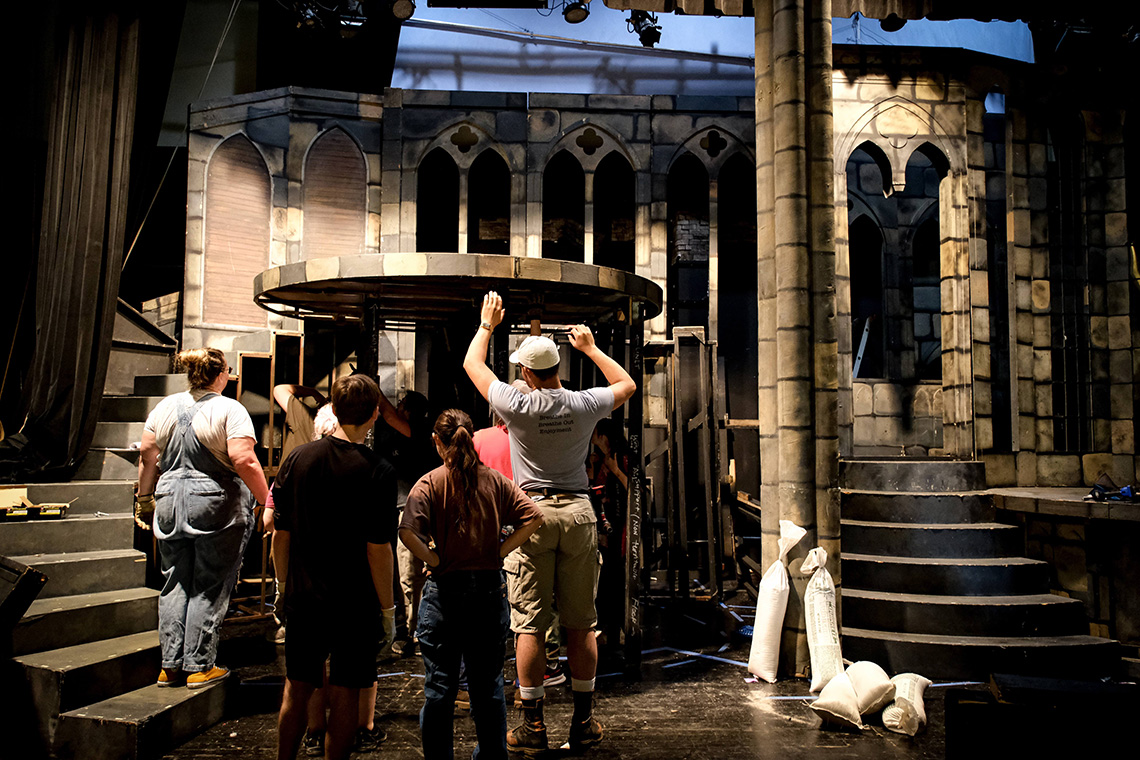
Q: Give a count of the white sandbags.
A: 5